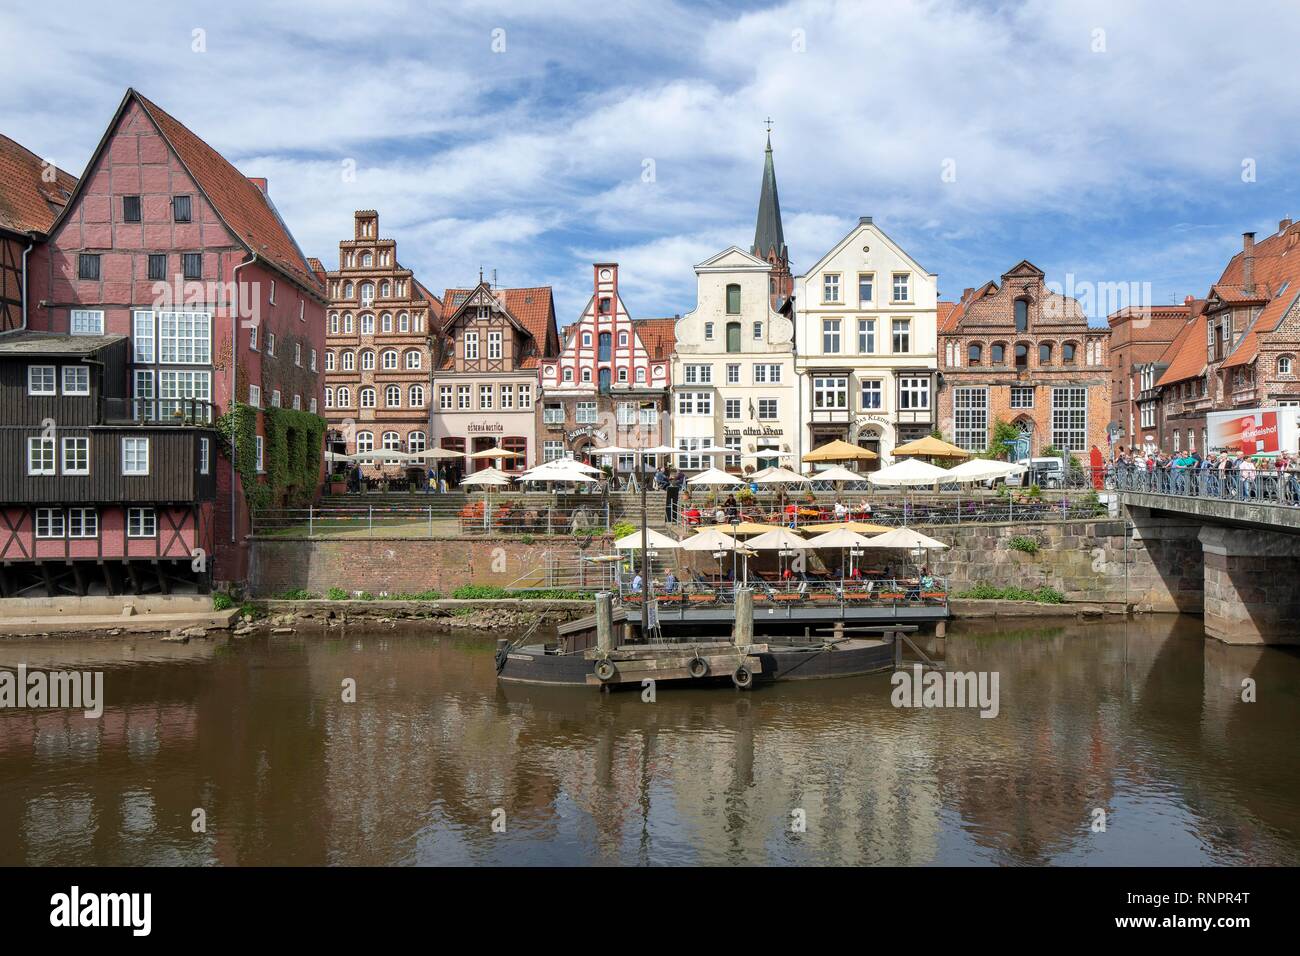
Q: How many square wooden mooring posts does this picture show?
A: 2